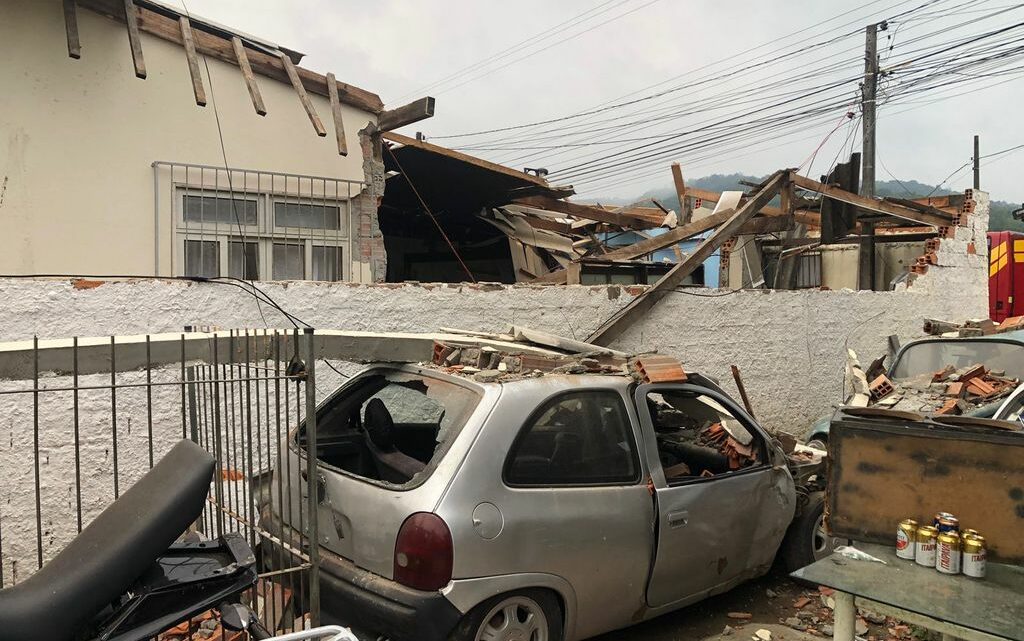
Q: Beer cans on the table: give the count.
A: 7